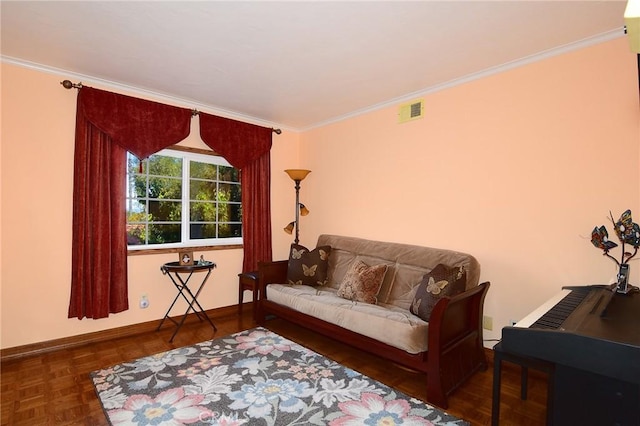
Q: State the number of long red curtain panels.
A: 2